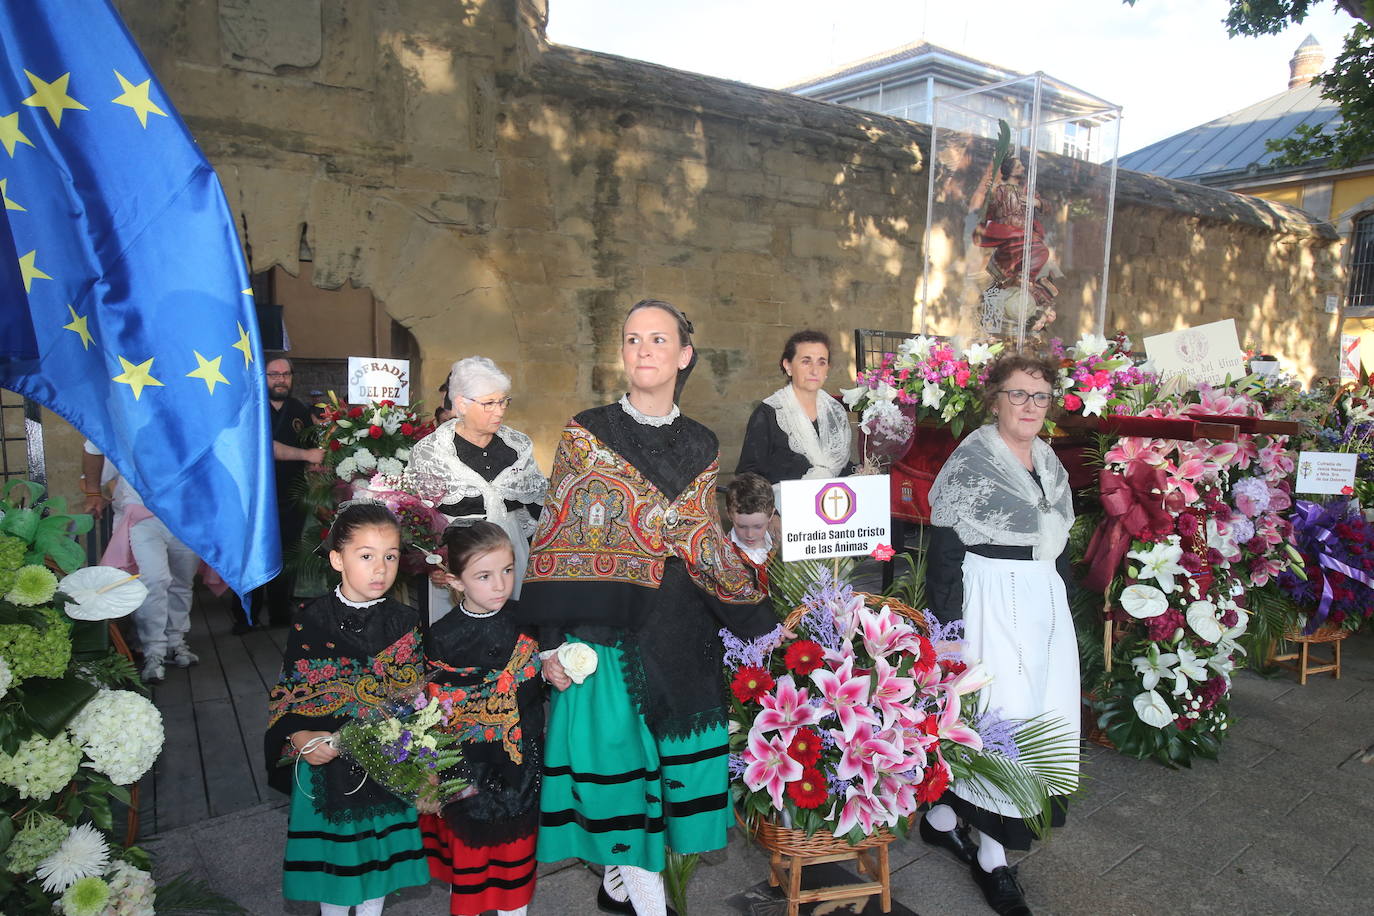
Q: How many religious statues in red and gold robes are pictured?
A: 1